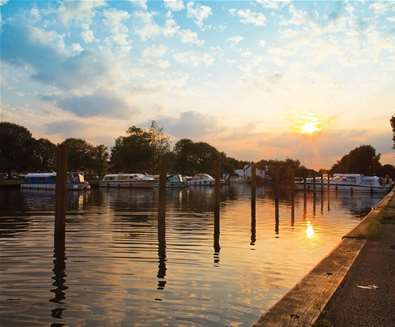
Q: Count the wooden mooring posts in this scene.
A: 10